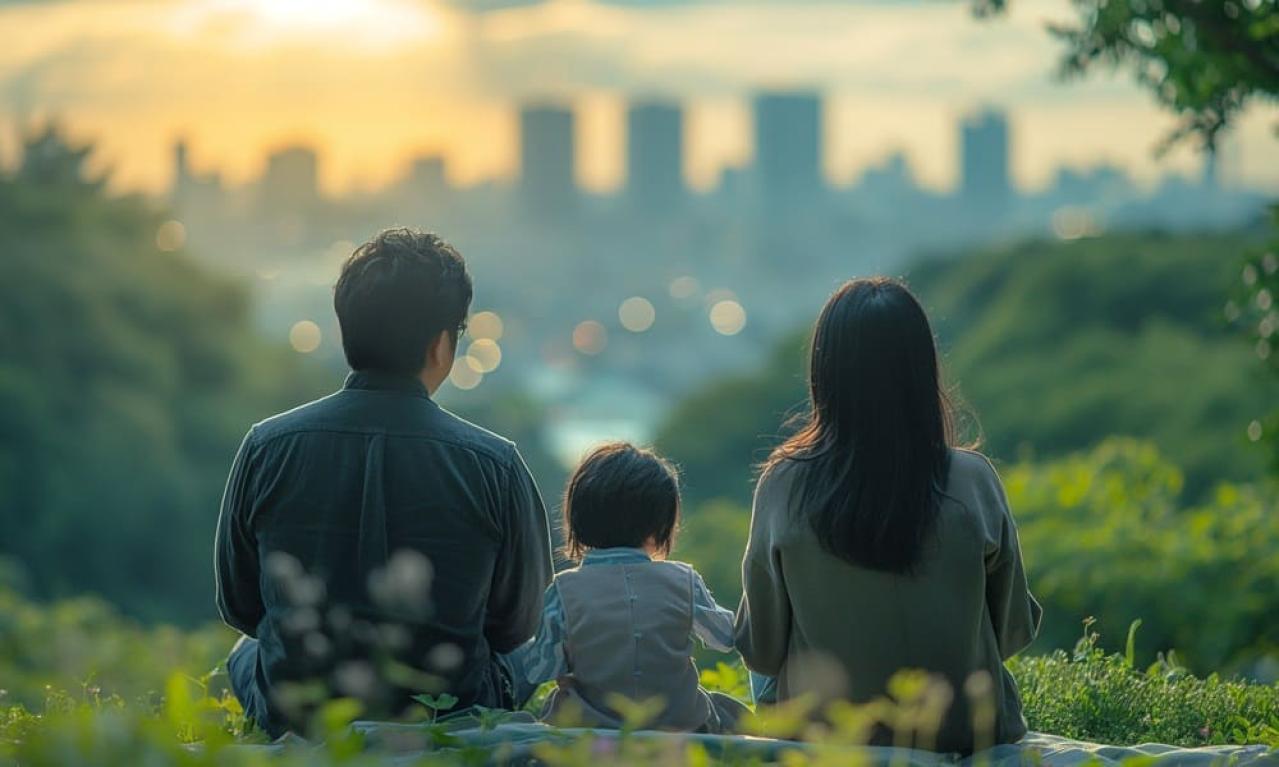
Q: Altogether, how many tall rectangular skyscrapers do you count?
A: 4